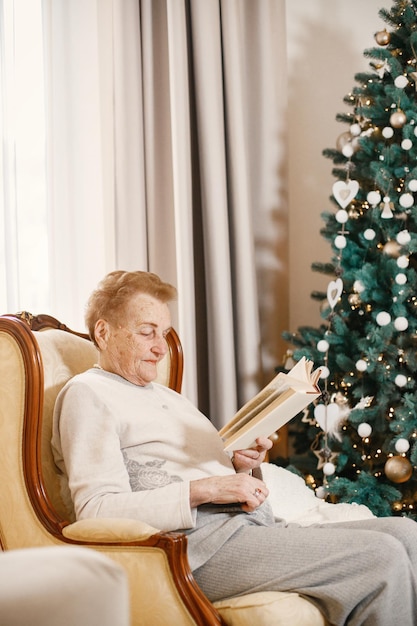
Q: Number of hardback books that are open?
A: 1